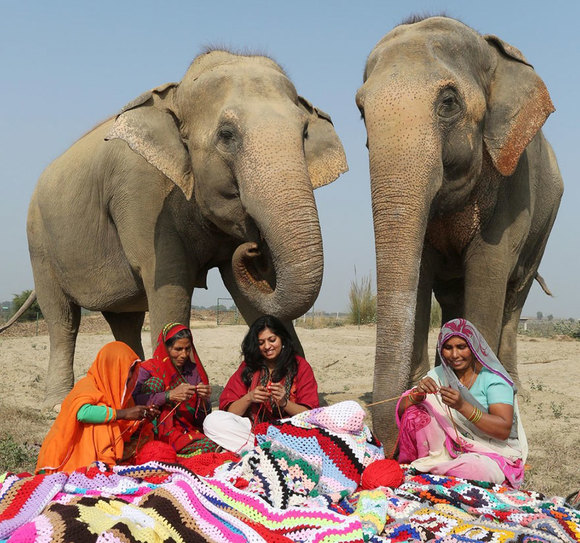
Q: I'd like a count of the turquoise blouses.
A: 1